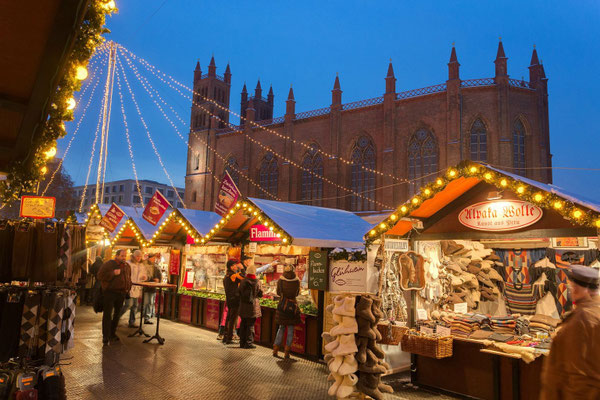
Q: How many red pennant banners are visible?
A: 3